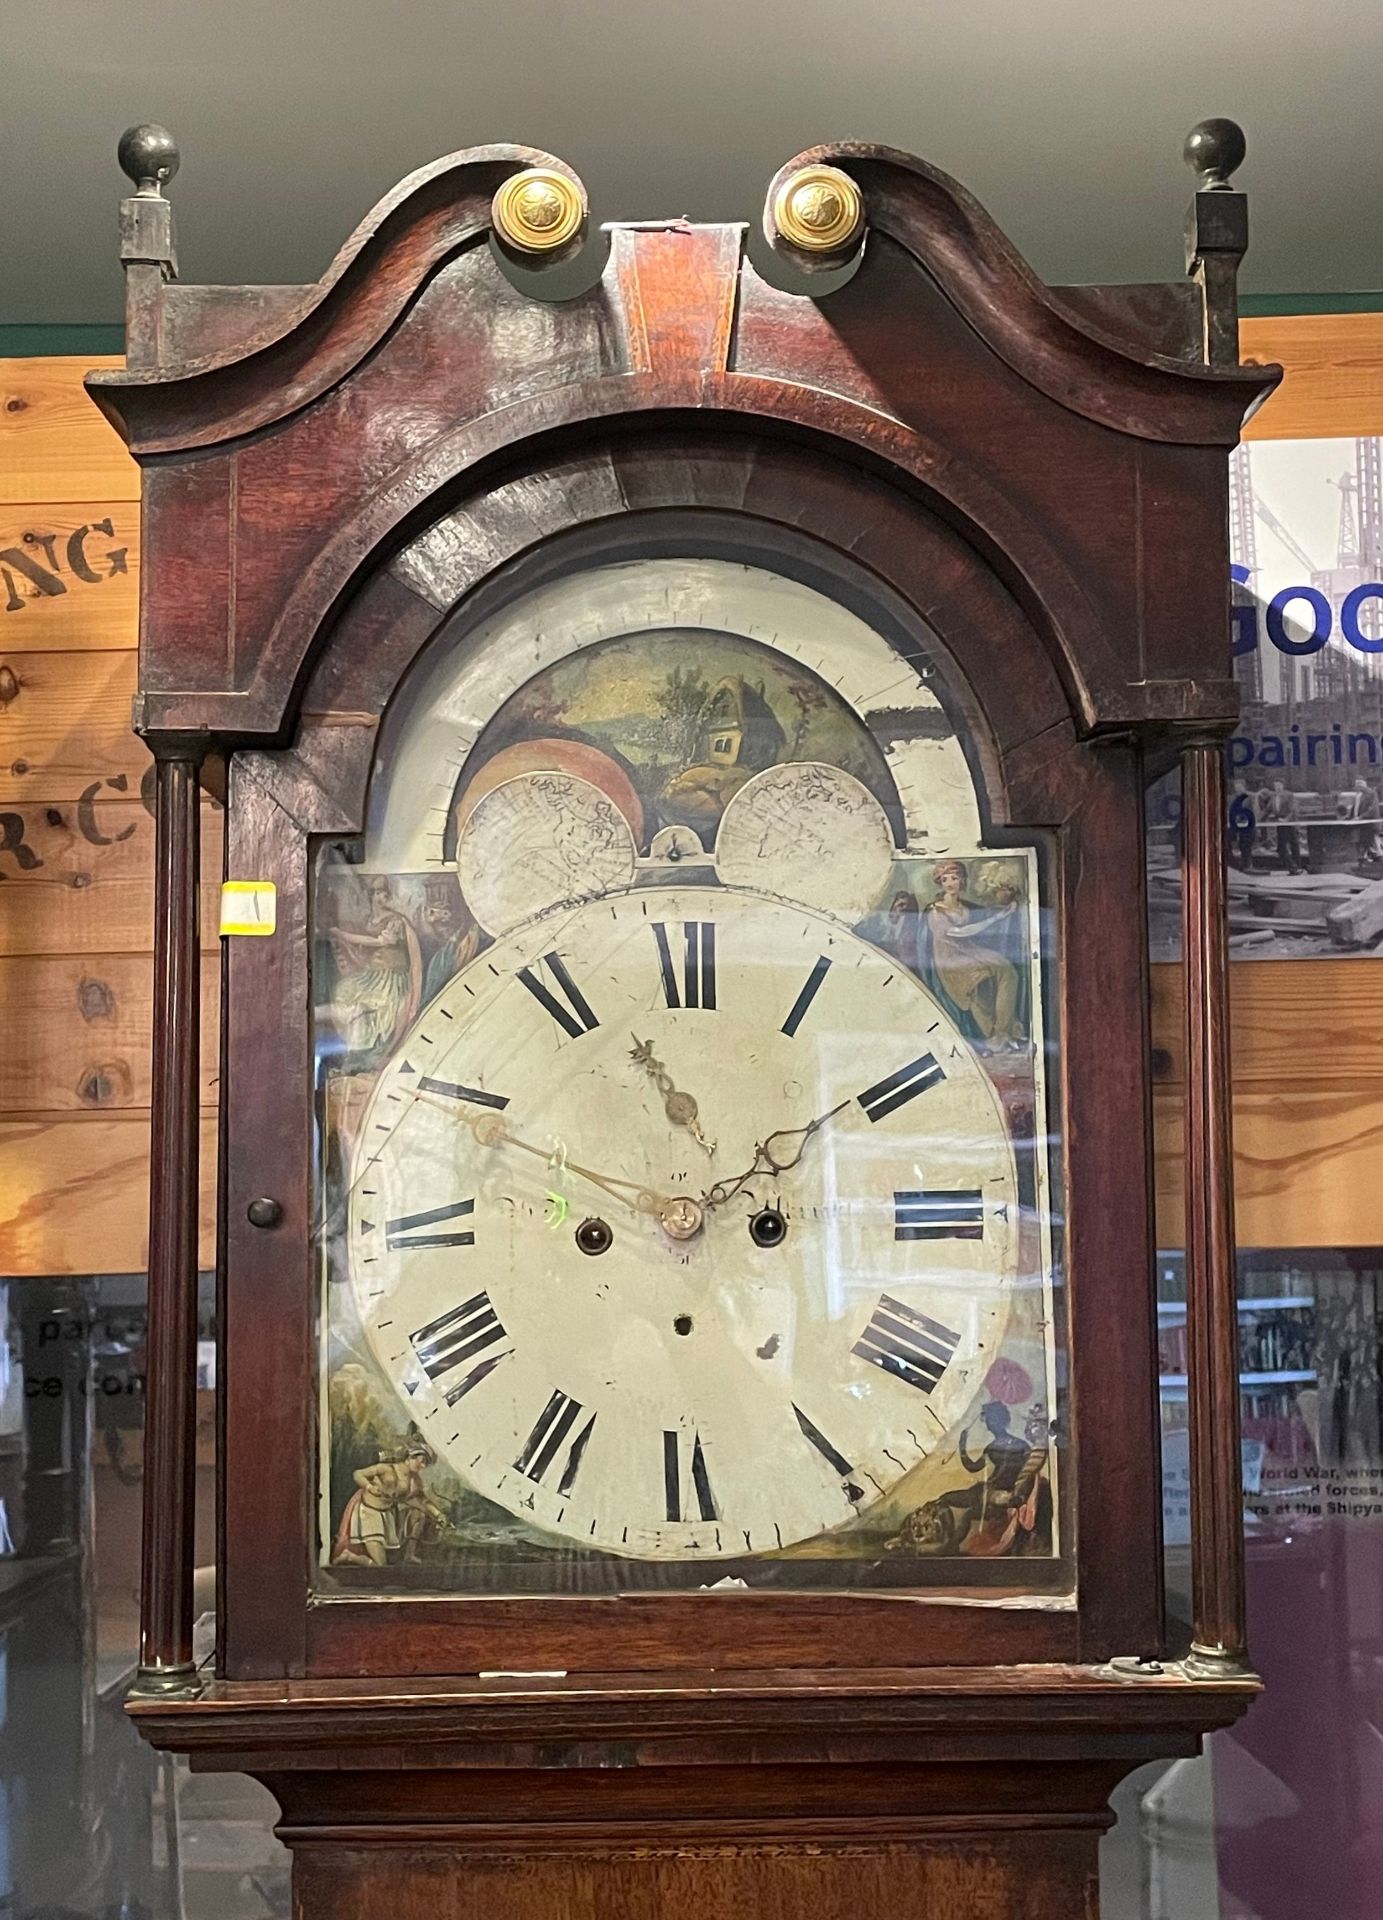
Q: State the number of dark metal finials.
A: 2